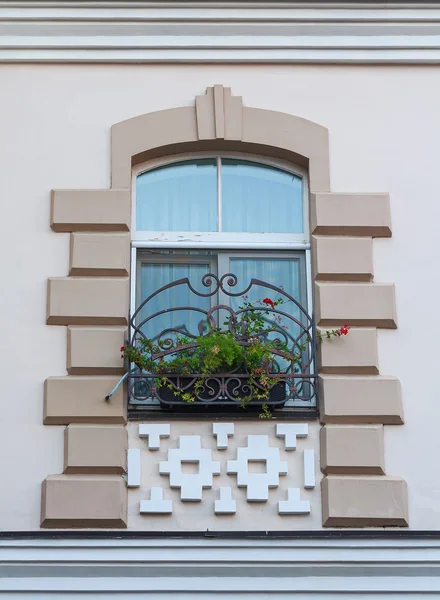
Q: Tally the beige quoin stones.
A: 14